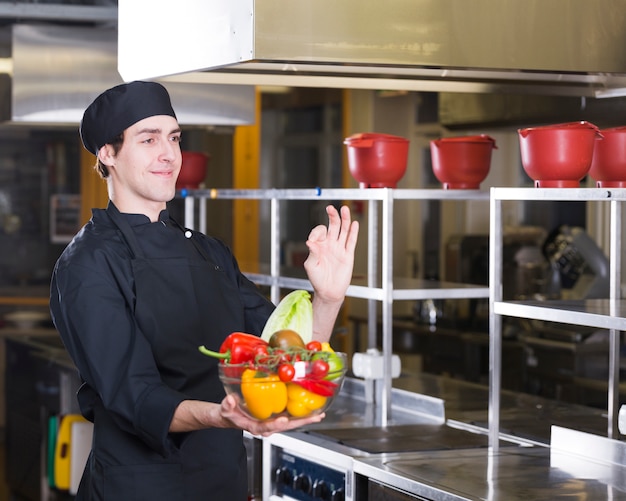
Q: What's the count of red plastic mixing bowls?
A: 5